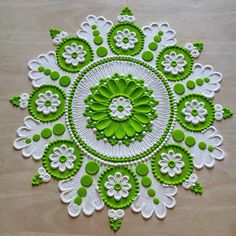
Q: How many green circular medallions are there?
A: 8